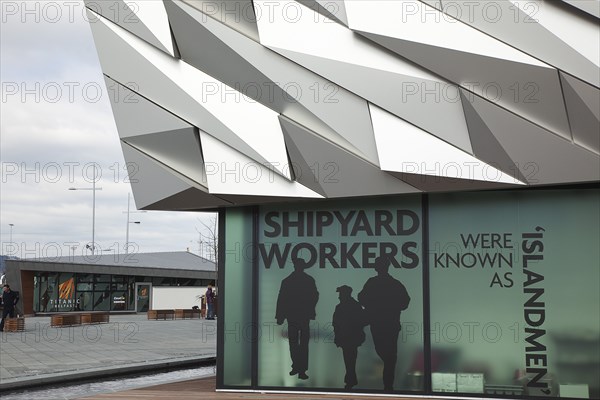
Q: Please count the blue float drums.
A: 0